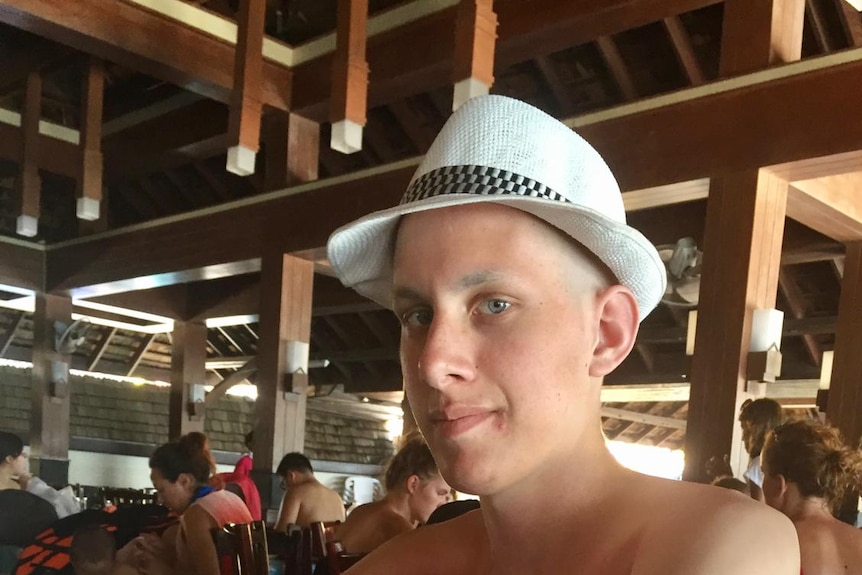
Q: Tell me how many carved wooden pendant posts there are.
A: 5